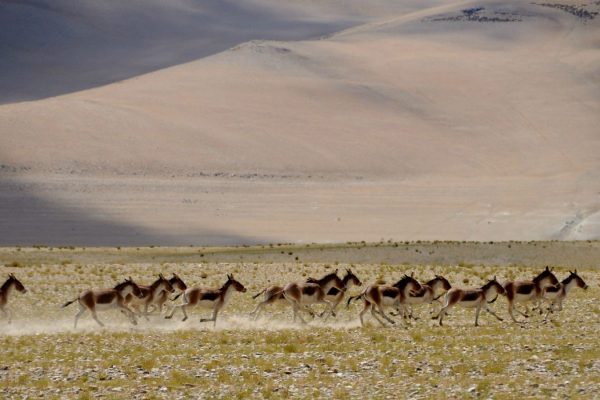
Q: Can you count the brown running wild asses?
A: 13